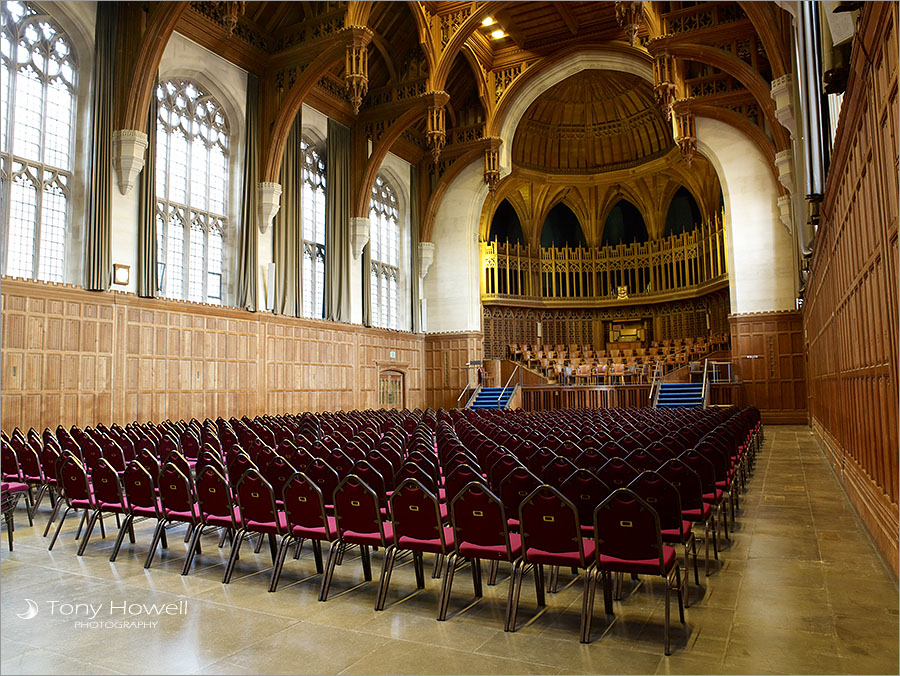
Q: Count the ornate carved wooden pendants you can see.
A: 7